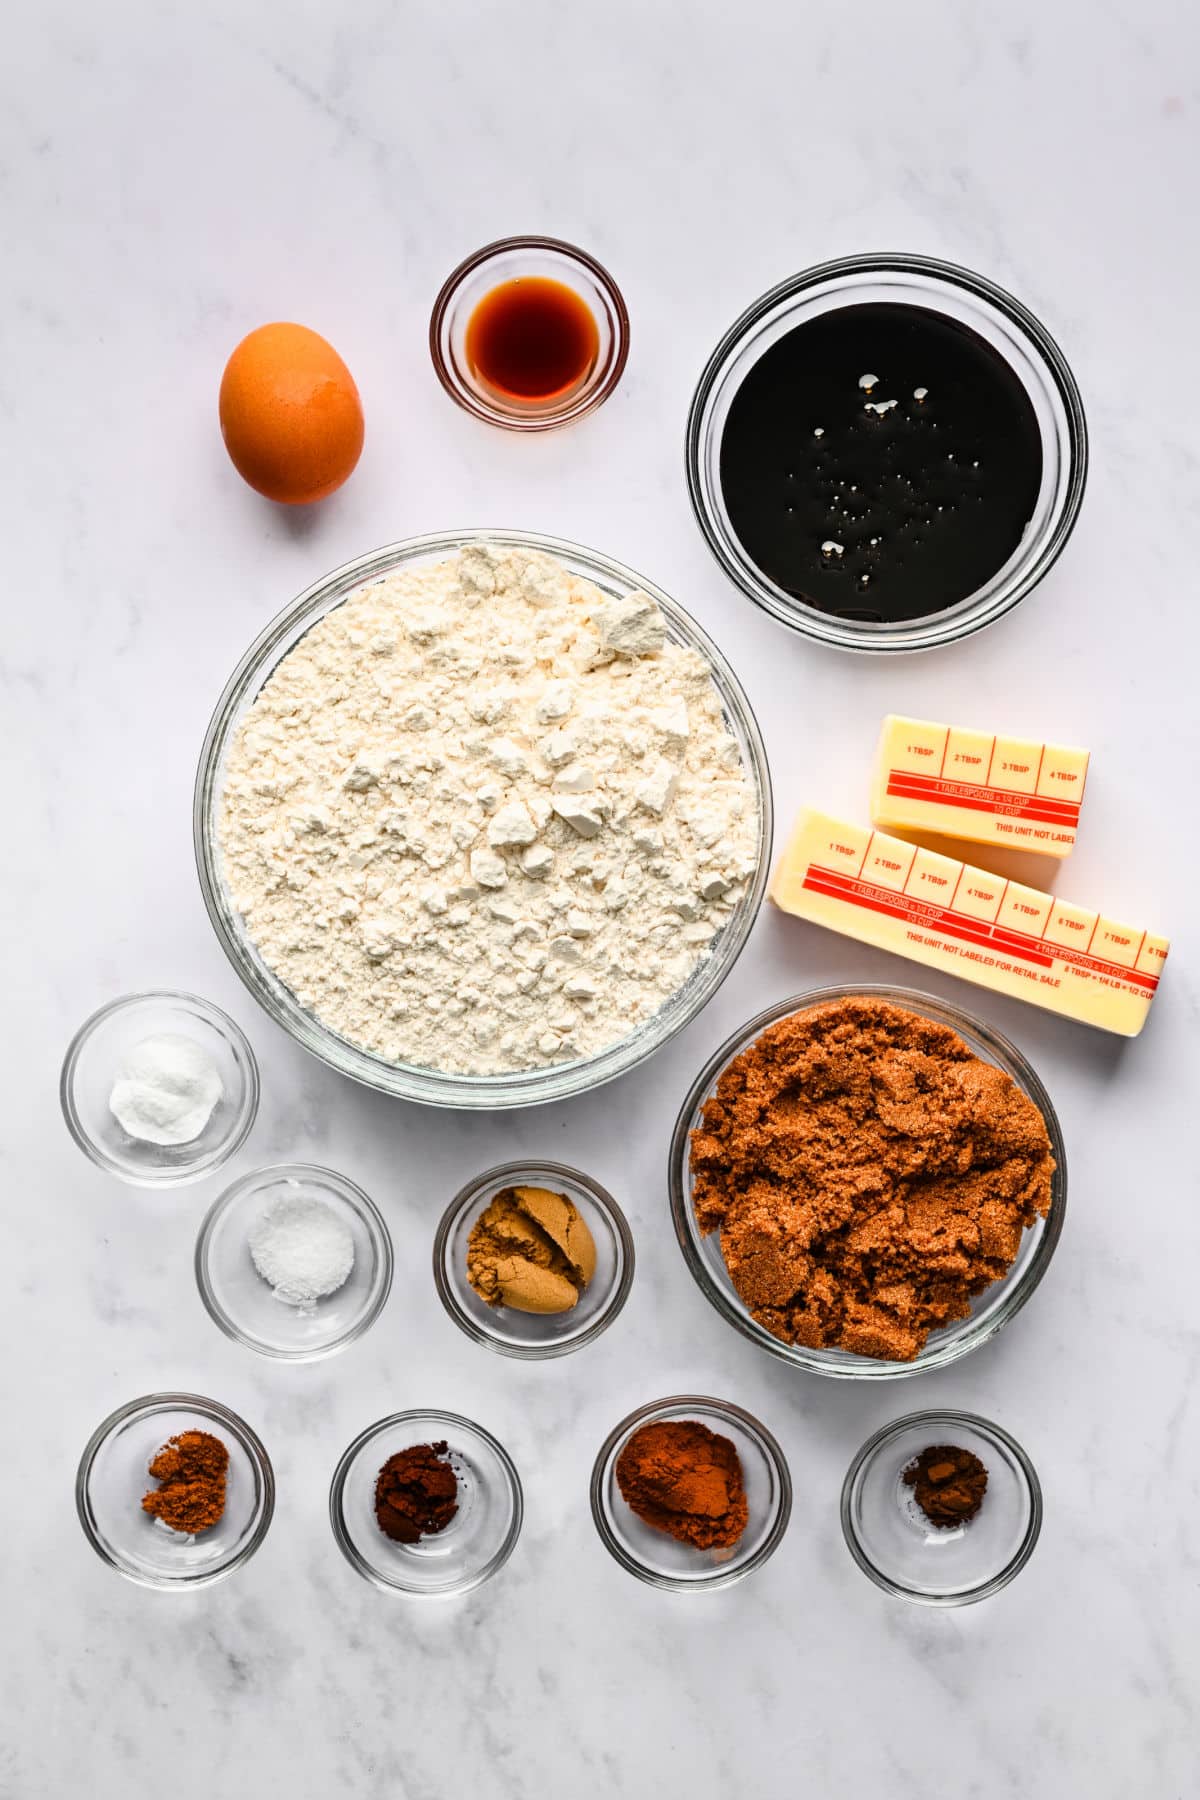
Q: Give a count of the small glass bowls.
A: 8